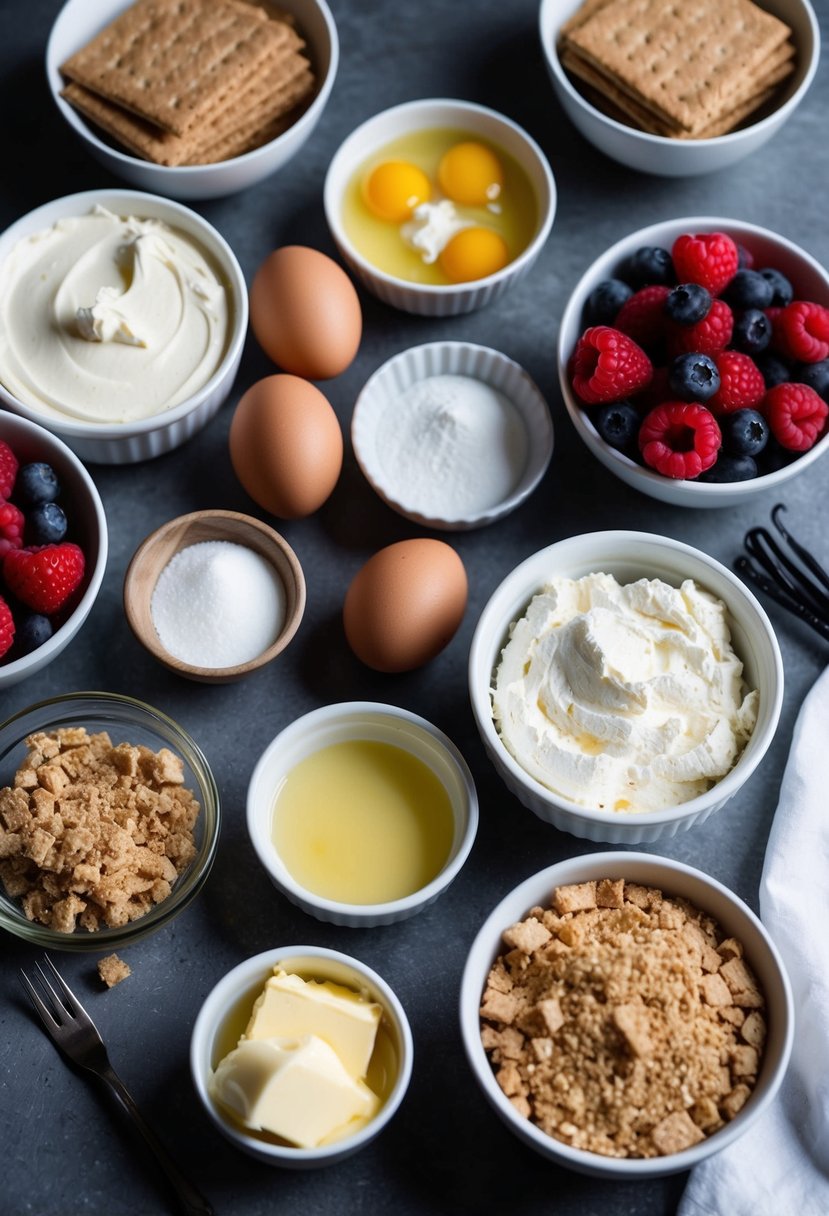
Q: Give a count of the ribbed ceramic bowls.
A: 5